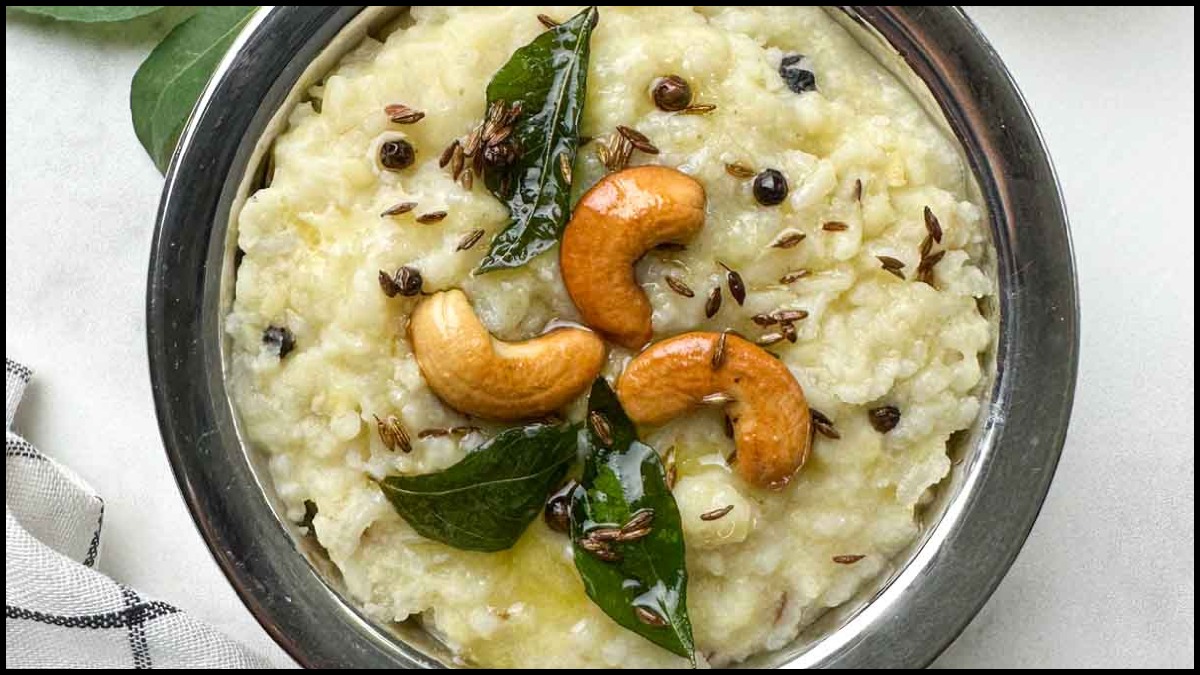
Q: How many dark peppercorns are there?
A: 9